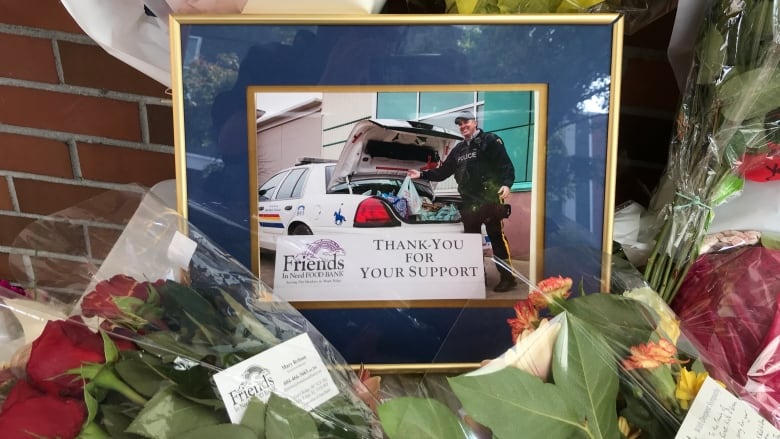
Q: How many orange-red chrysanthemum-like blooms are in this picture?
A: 3